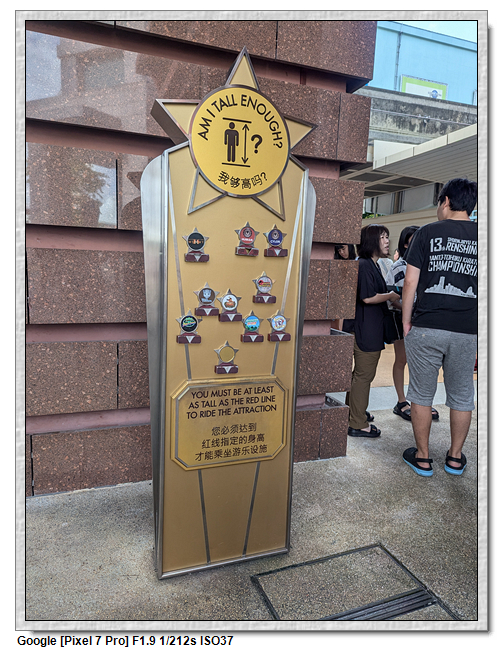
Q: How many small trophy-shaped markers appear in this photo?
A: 10